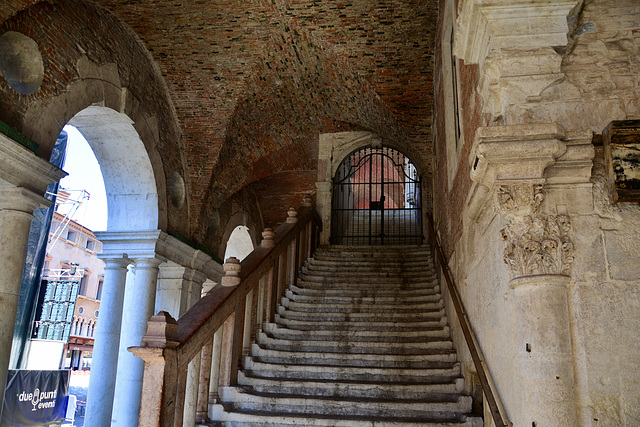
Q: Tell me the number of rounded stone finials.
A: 4